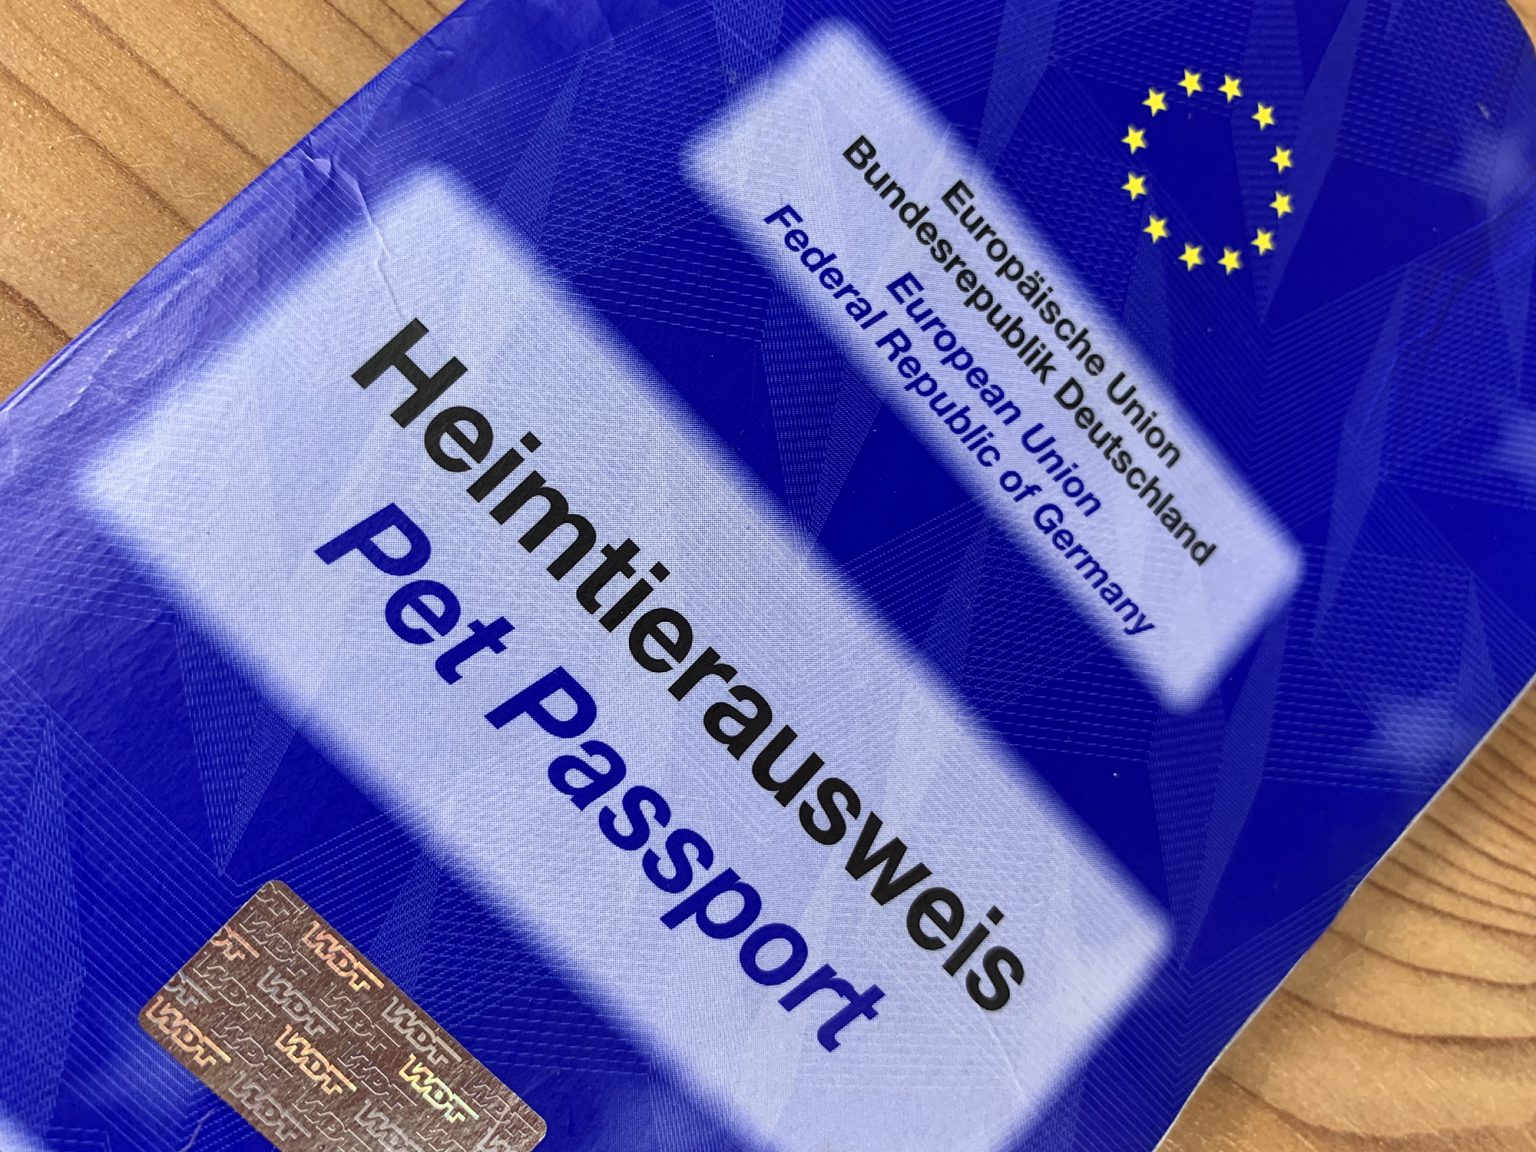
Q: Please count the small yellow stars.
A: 12